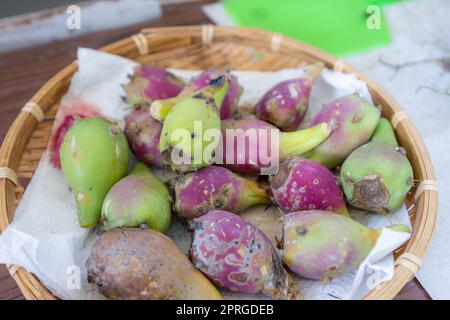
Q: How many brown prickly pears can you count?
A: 1